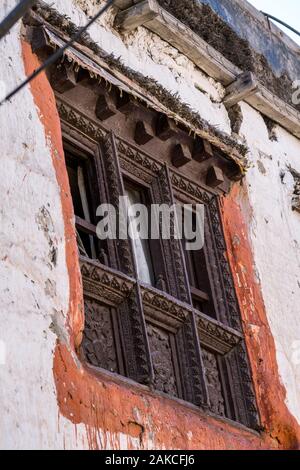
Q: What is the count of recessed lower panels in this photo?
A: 3